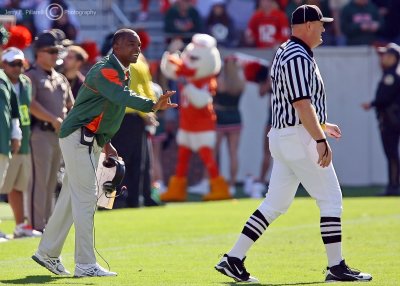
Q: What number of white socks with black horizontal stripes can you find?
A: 2